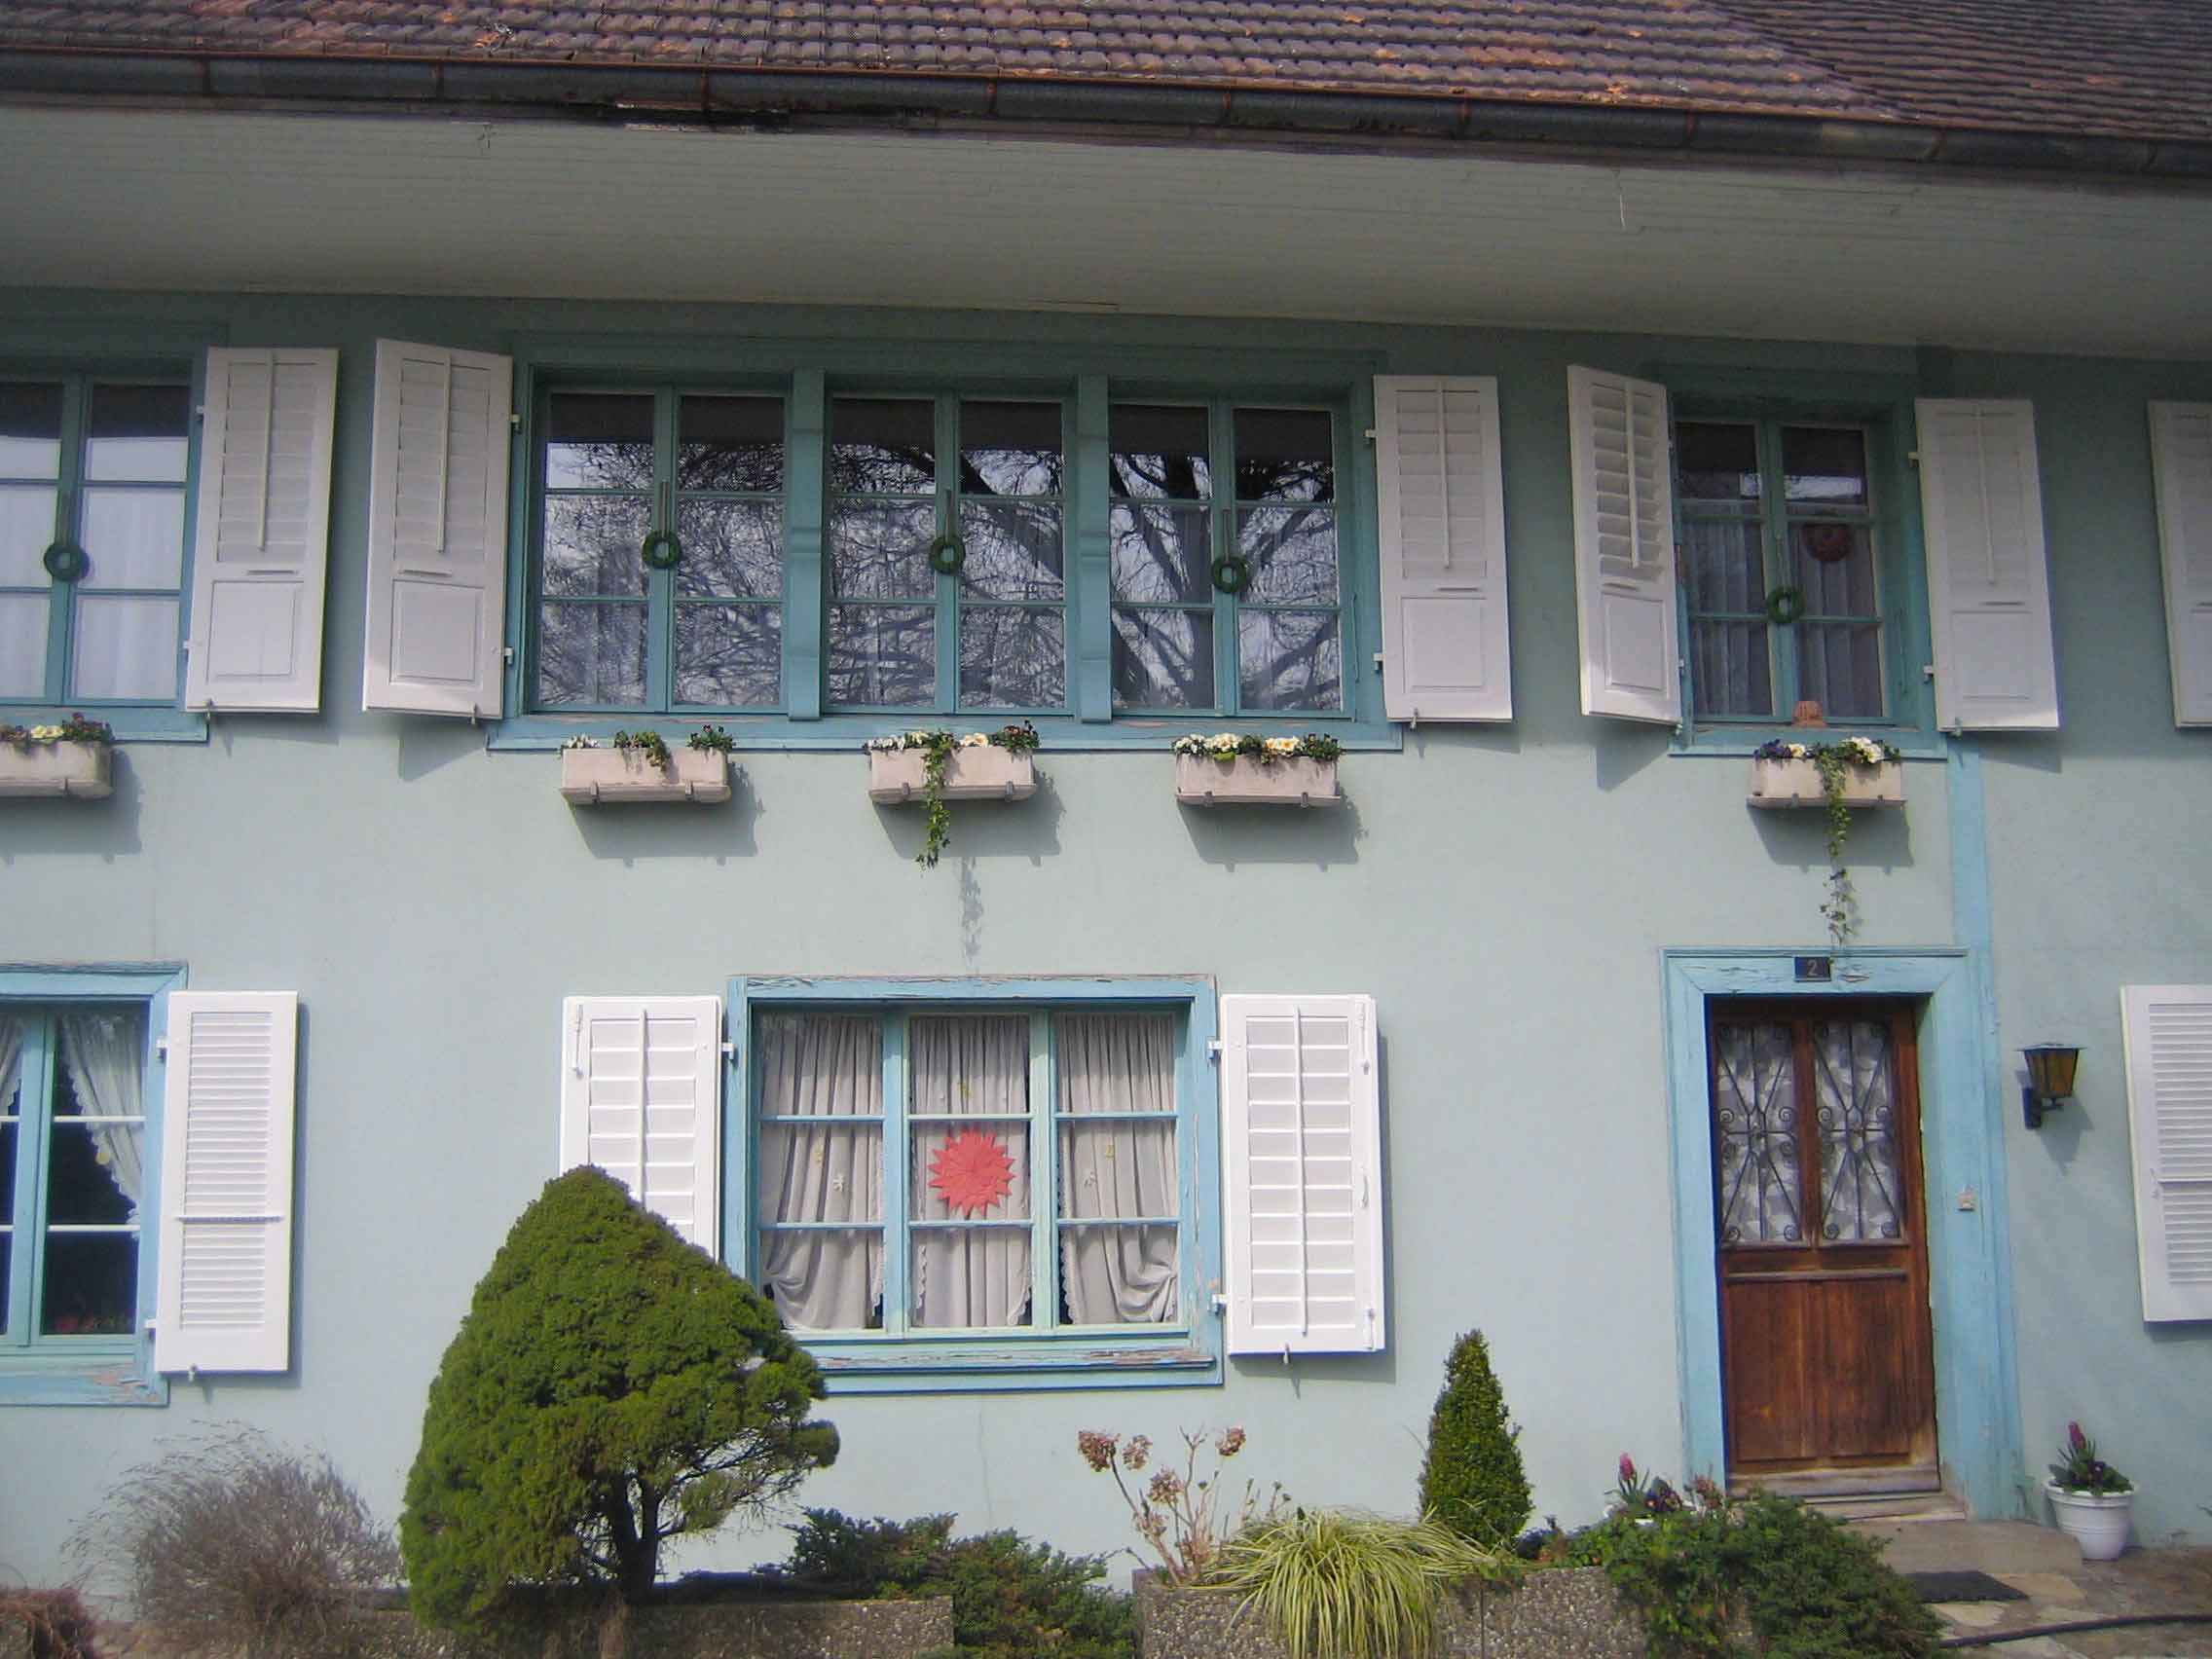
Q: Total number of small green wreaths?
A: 5